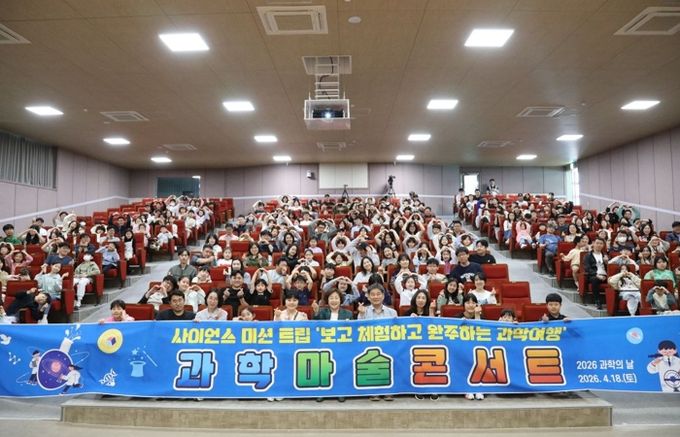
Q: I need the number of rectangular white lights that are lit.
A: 14